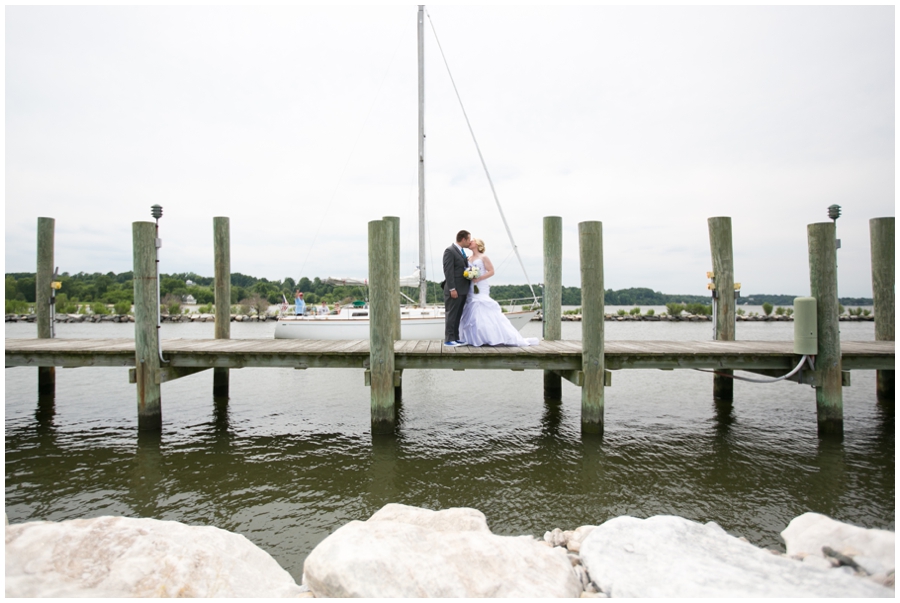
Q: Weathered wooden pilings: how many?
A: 10